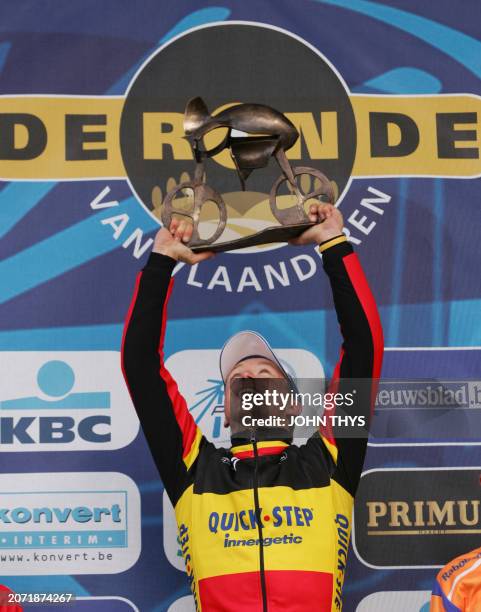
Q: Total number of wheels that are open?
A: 2